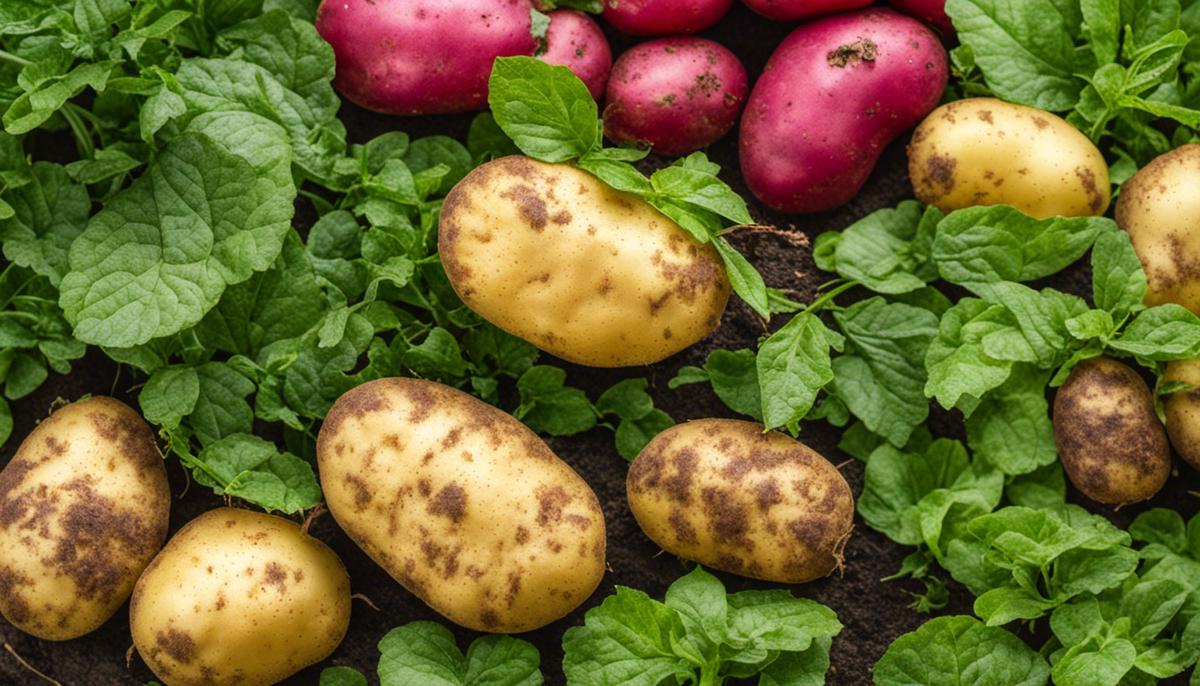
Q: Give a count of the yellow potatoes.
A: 9